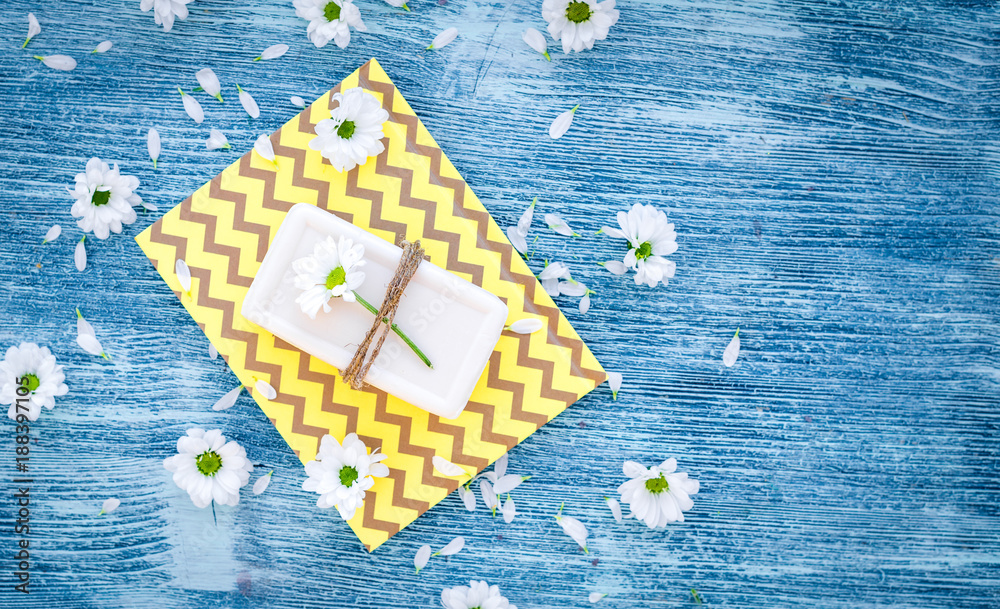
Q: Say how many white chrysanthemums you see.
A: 12